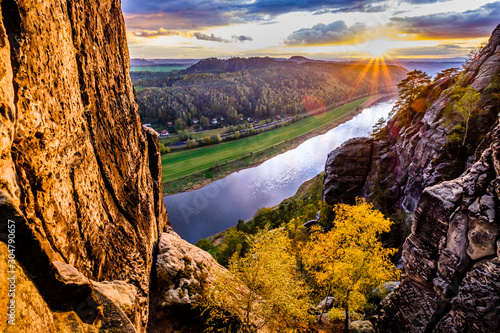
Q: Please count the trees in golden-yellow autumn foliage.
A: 2